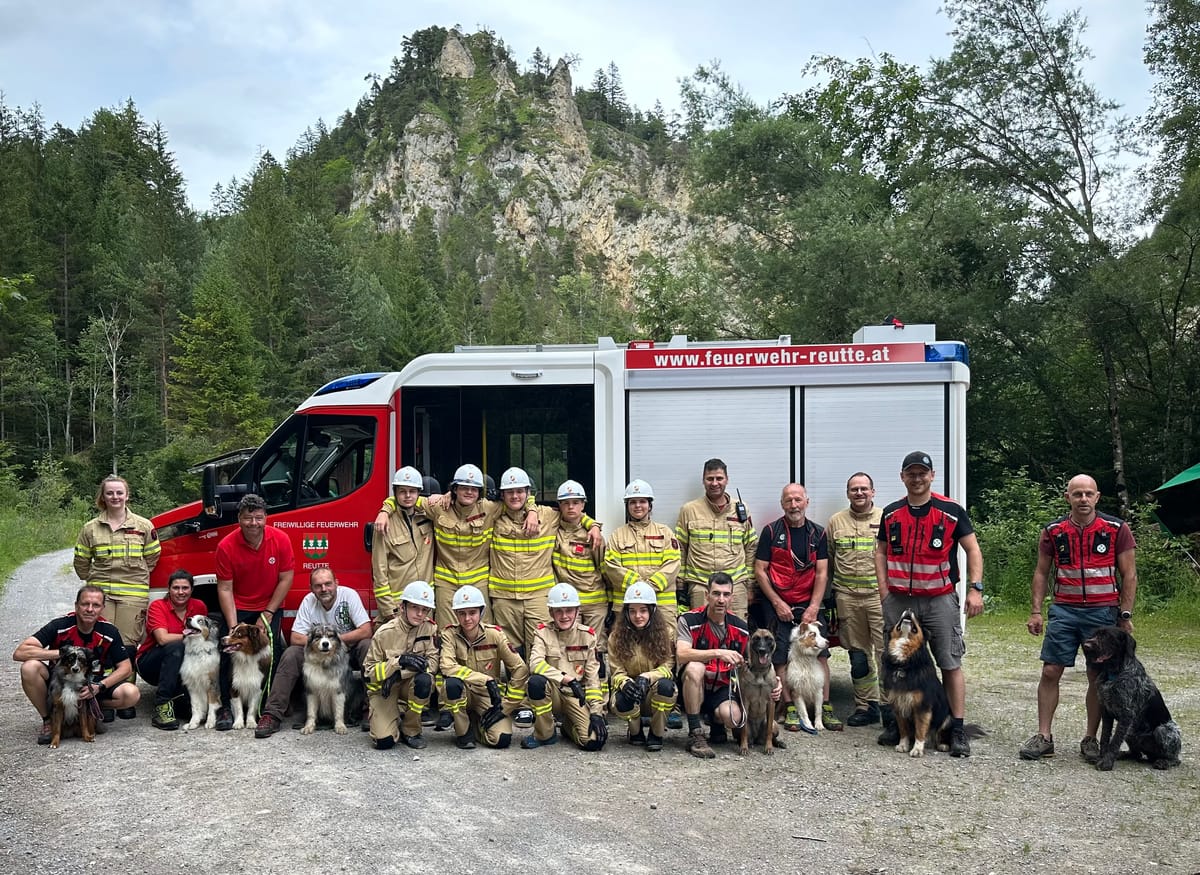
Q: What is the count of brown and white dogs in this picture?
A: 2